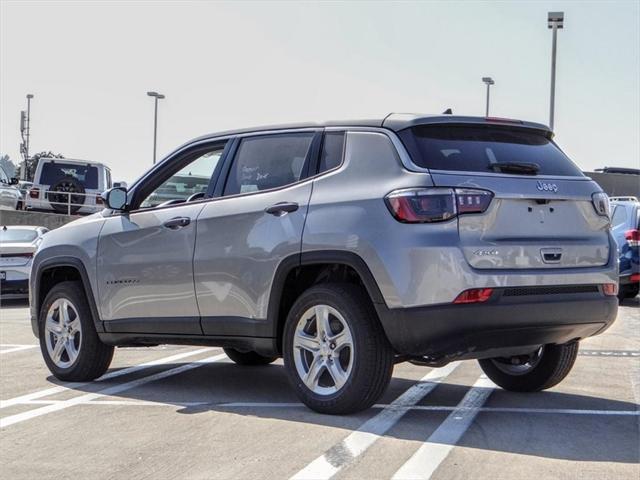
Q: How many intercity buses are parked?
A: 0